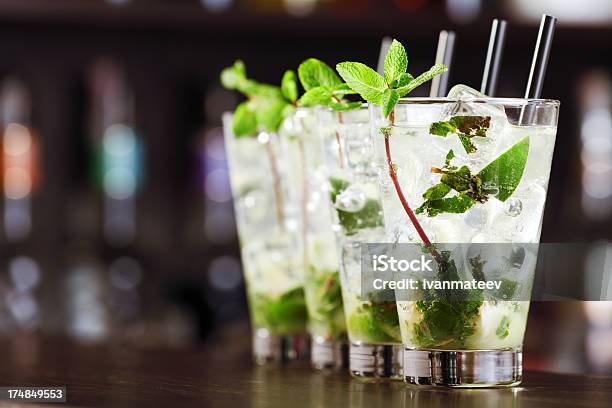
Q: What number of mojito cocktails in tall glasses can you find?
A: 4